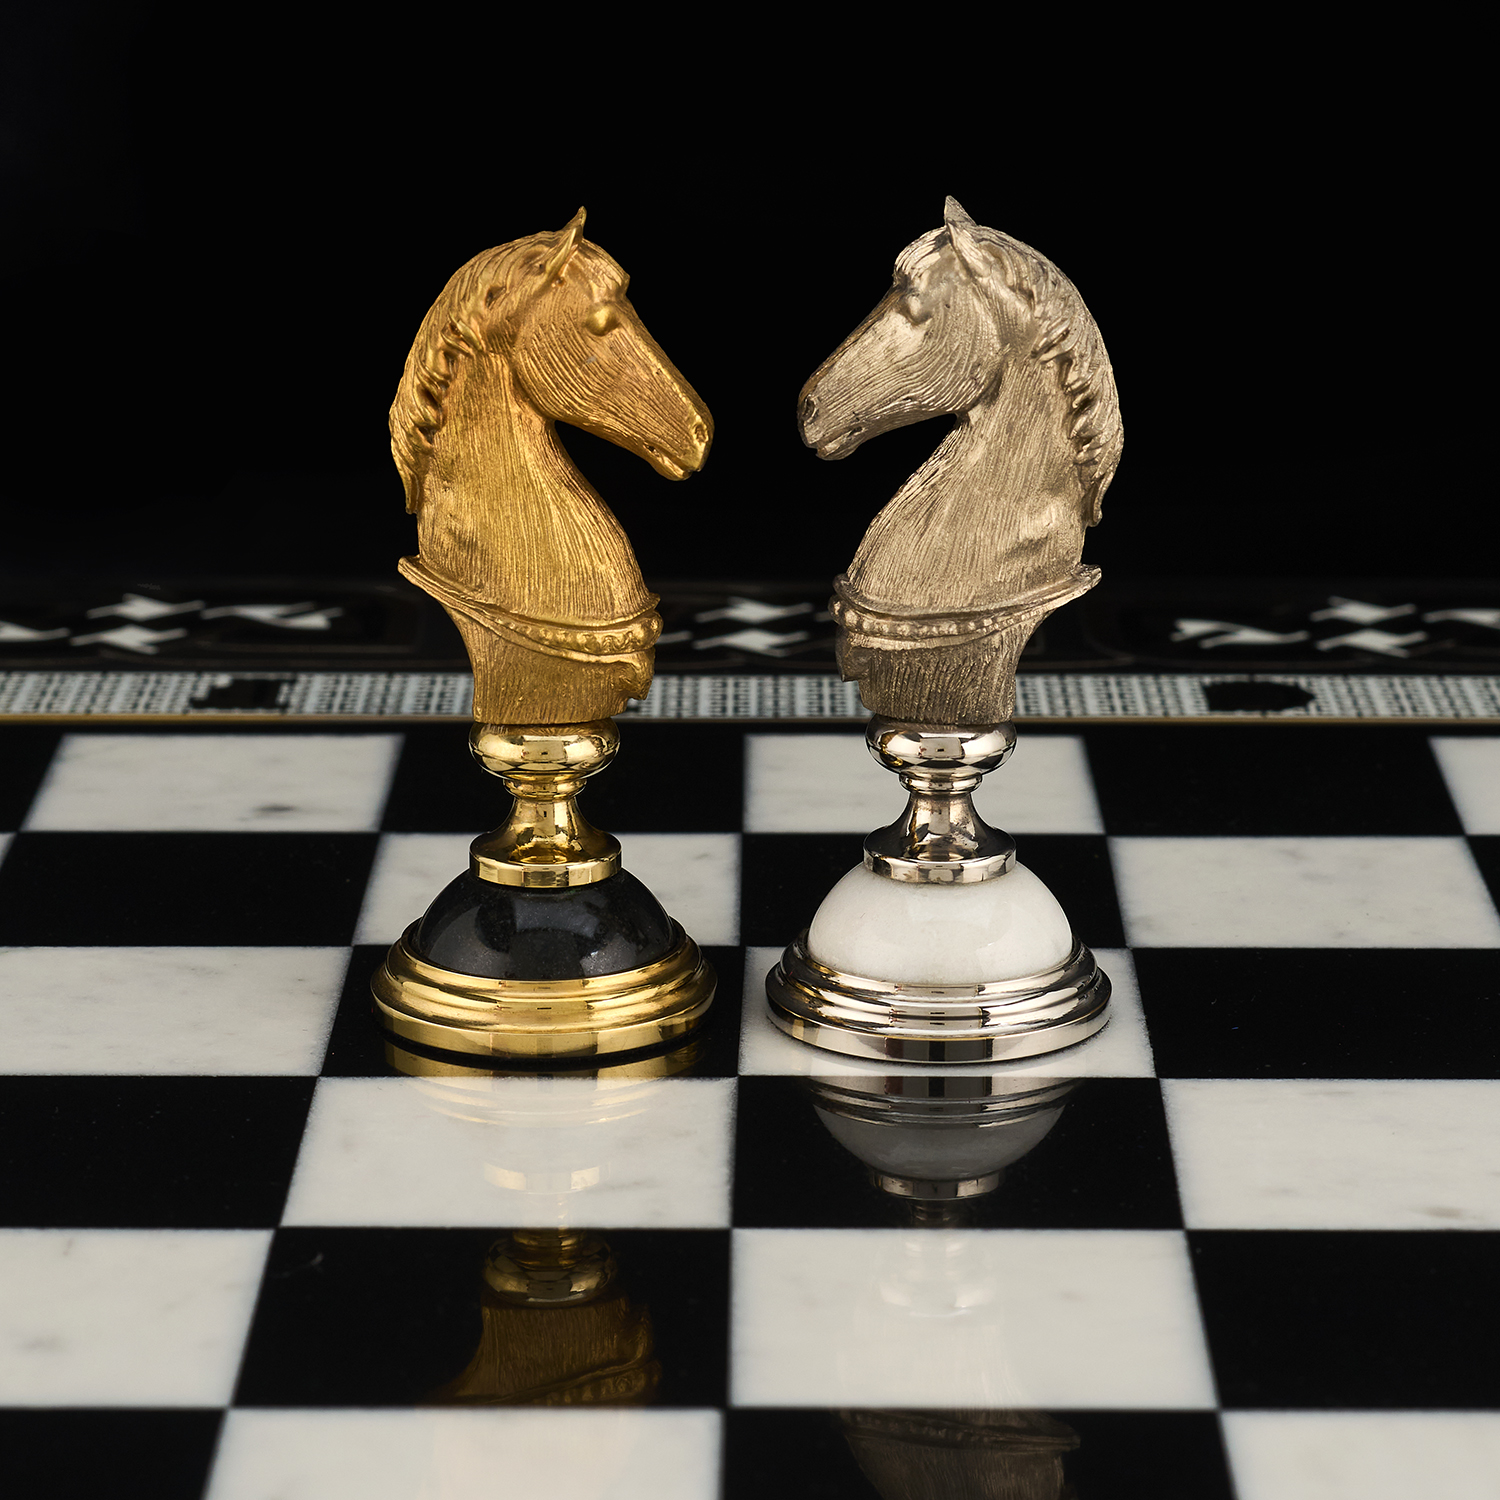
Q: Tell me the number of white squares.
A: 14